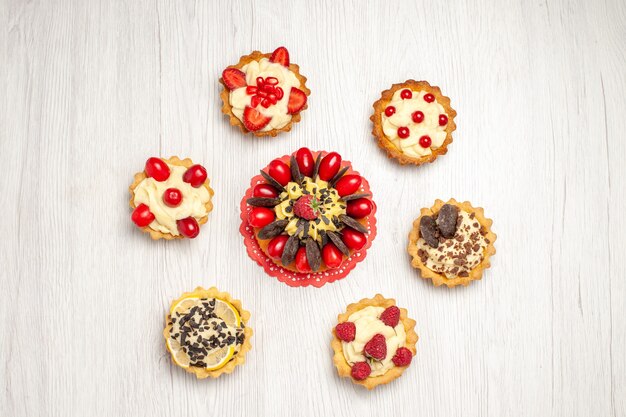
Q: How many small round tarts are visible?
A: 6